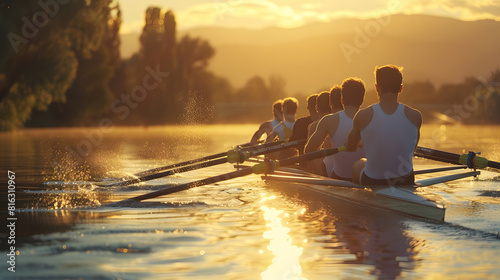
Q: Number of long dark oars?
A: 4